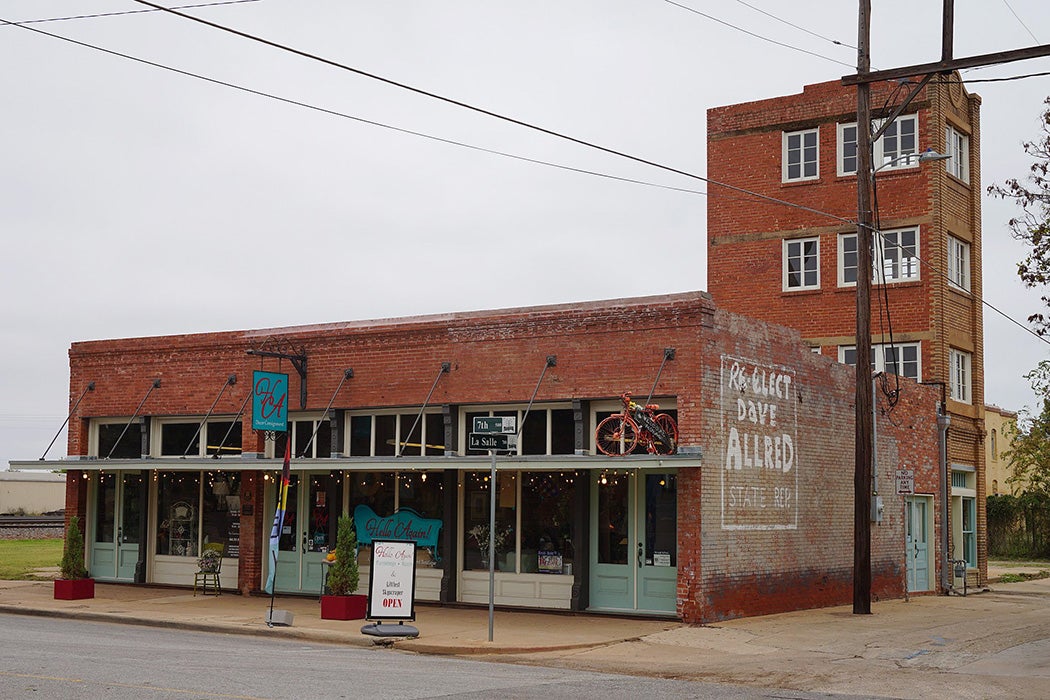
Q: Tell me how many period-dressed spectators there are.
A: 0